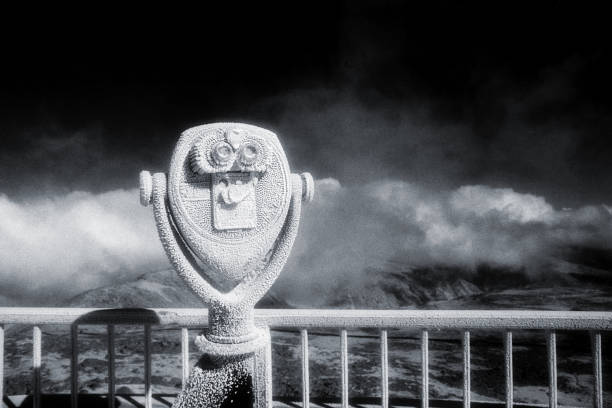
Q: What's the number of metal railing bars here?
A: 14